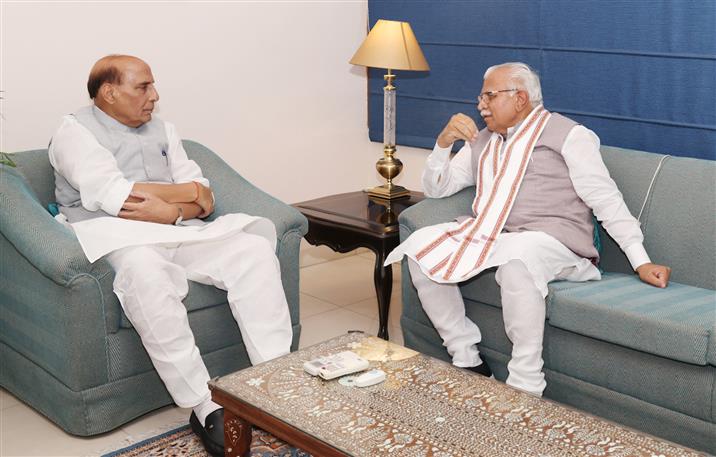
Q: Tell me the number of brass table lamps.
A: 1